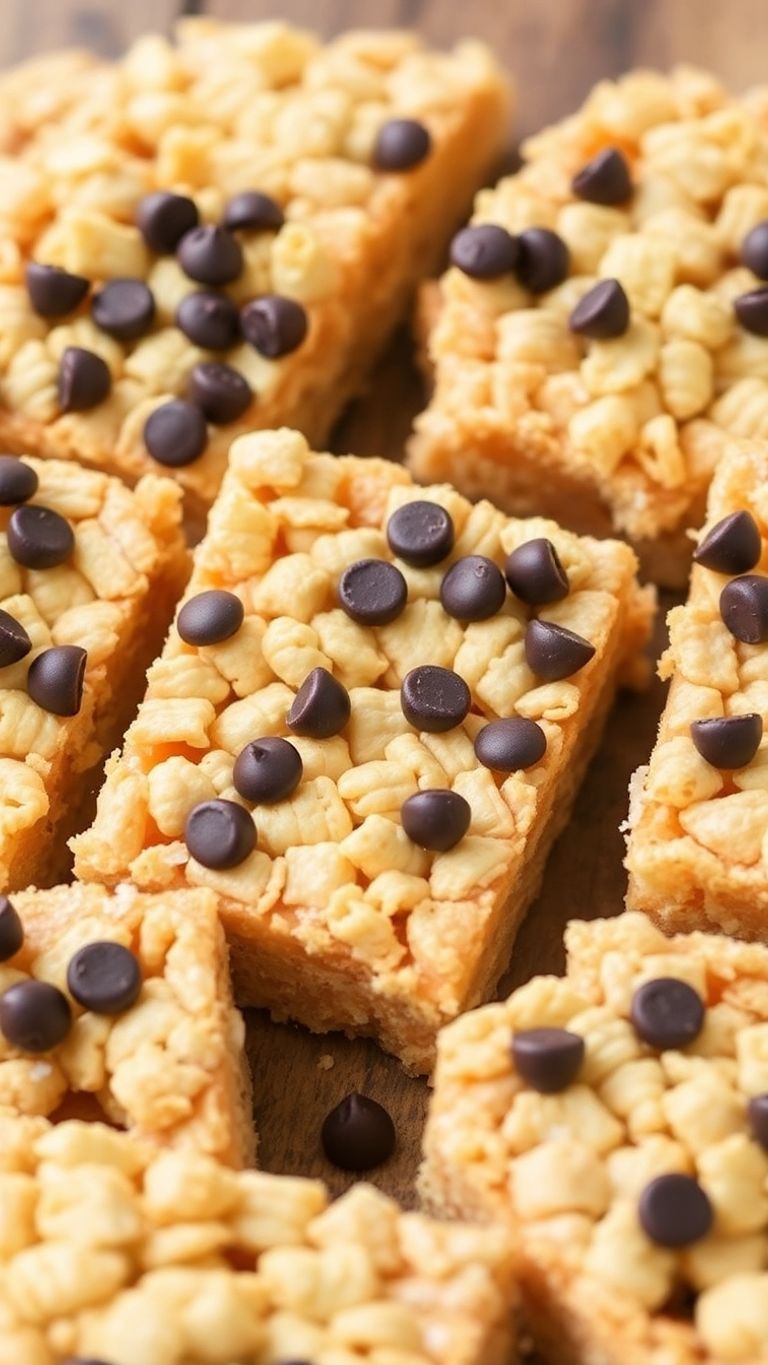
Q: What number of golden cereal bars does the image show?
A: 8